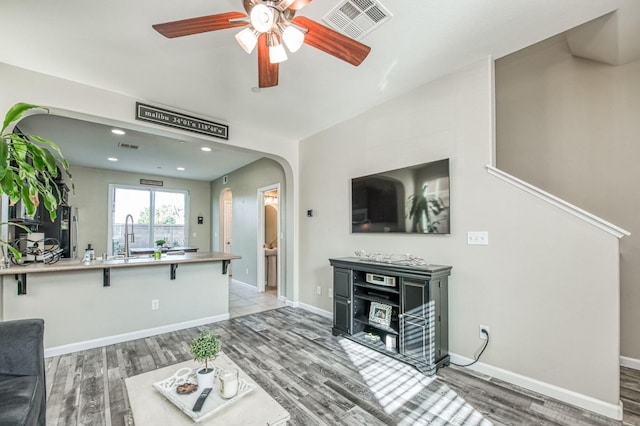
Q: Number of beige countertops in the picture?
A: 1